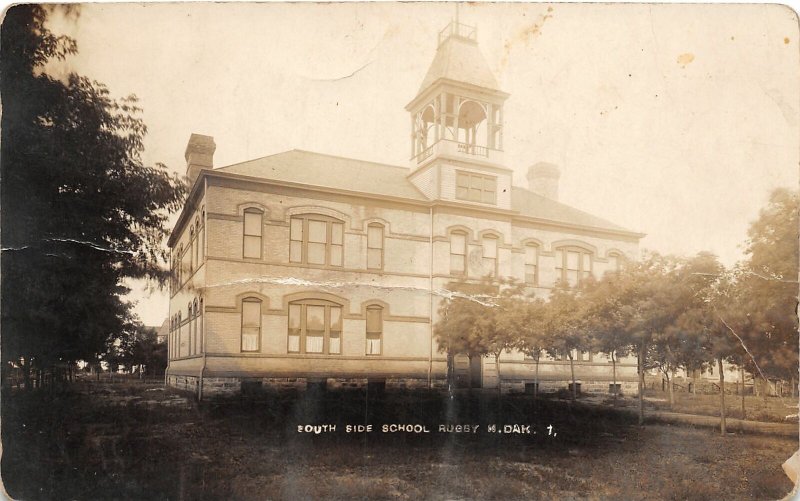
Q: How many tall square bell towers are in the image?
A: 1